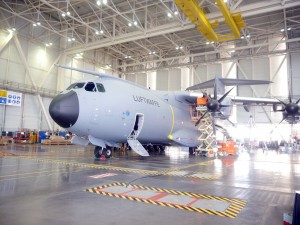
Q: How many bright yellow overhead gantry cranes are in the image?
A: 1